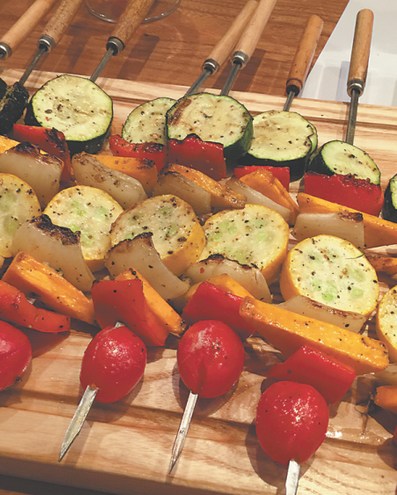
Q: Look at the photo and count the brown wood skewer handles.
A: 7